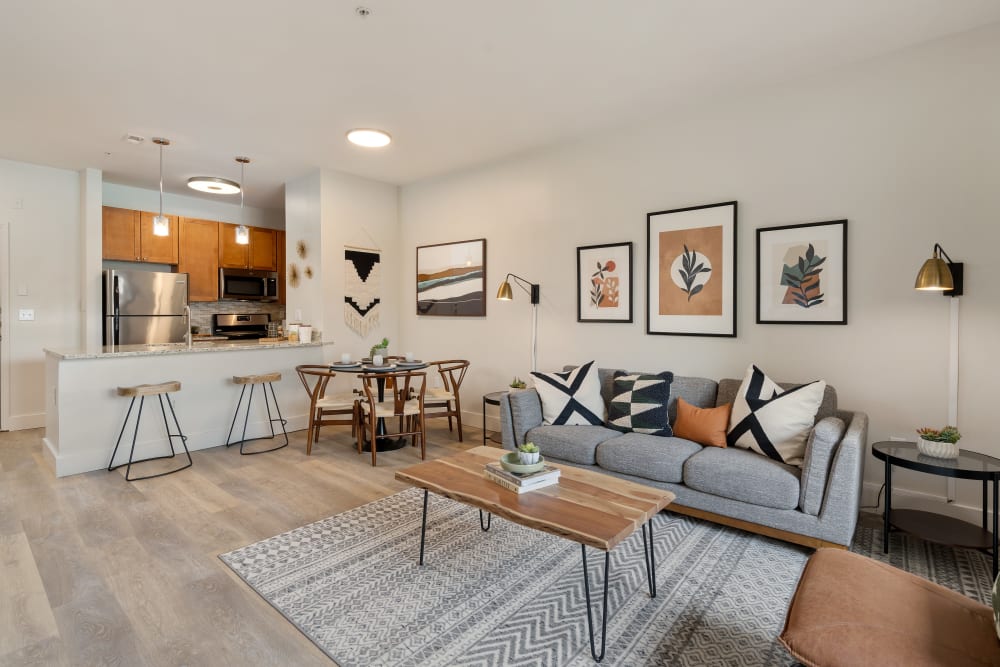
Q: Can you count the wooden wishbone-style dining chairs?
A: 4